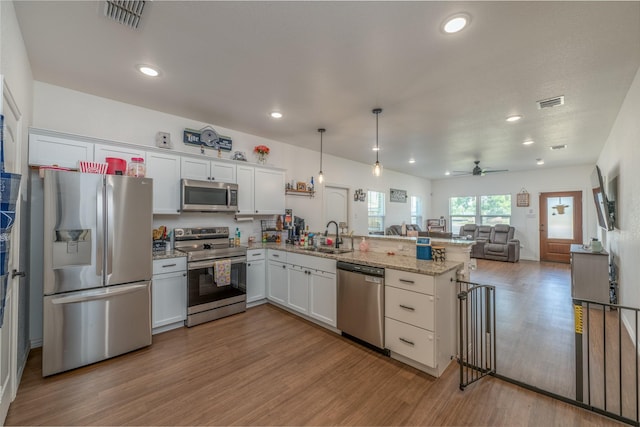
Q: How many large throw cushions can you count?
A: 0